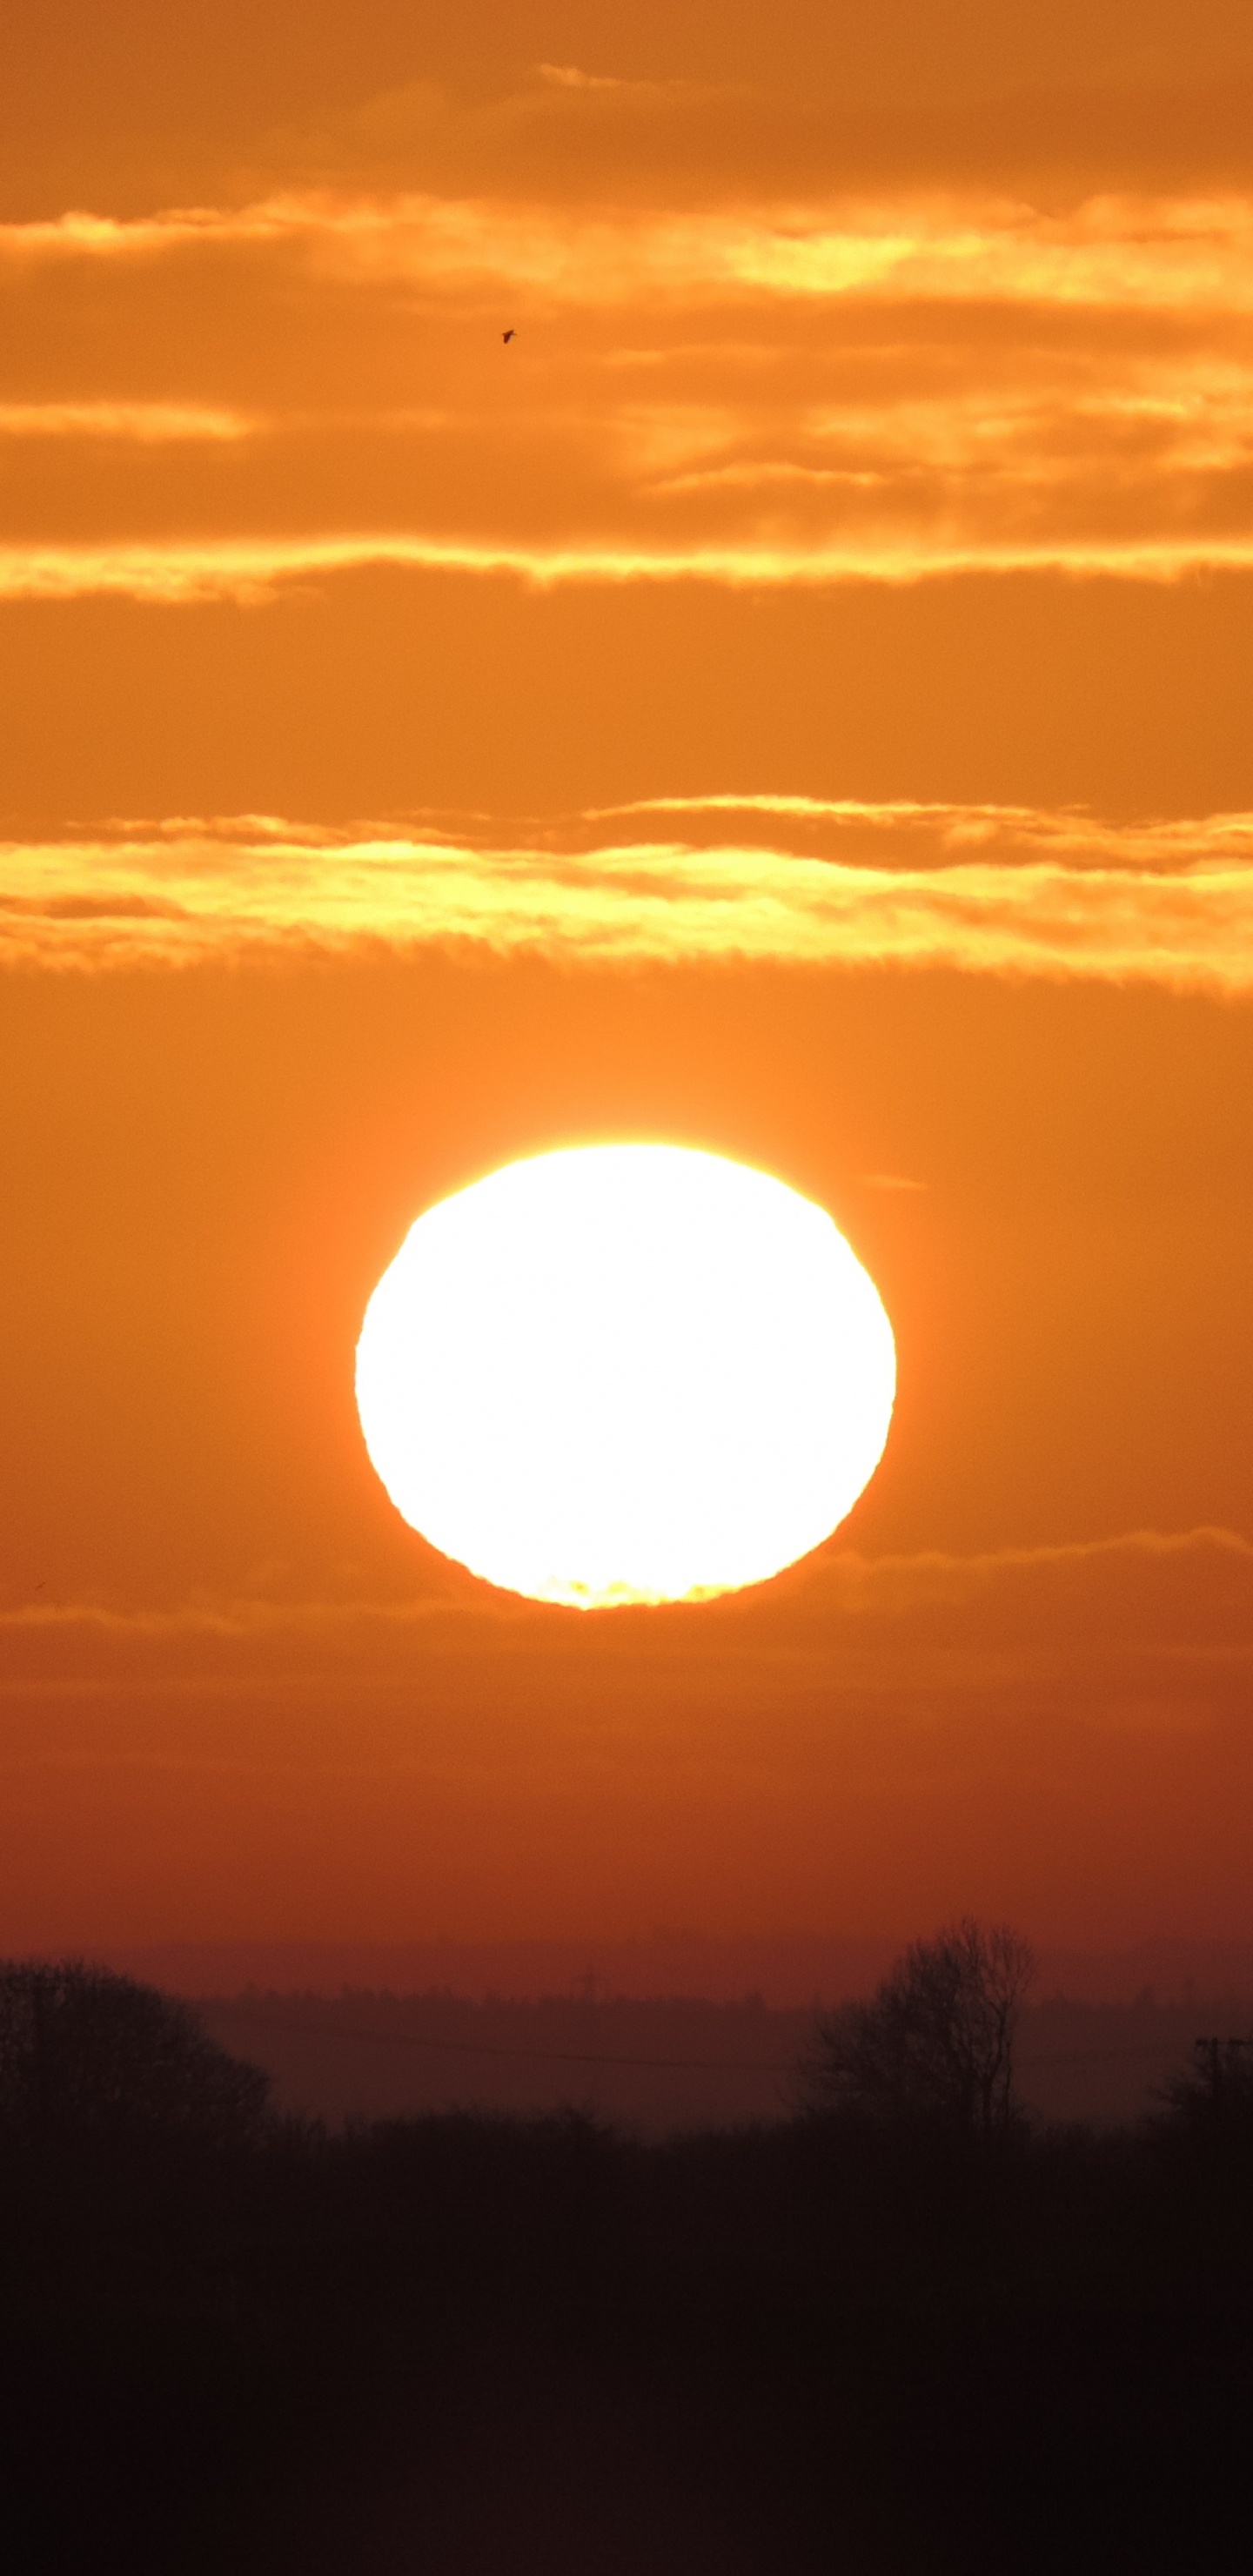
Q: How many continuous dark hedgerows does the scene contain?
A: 1